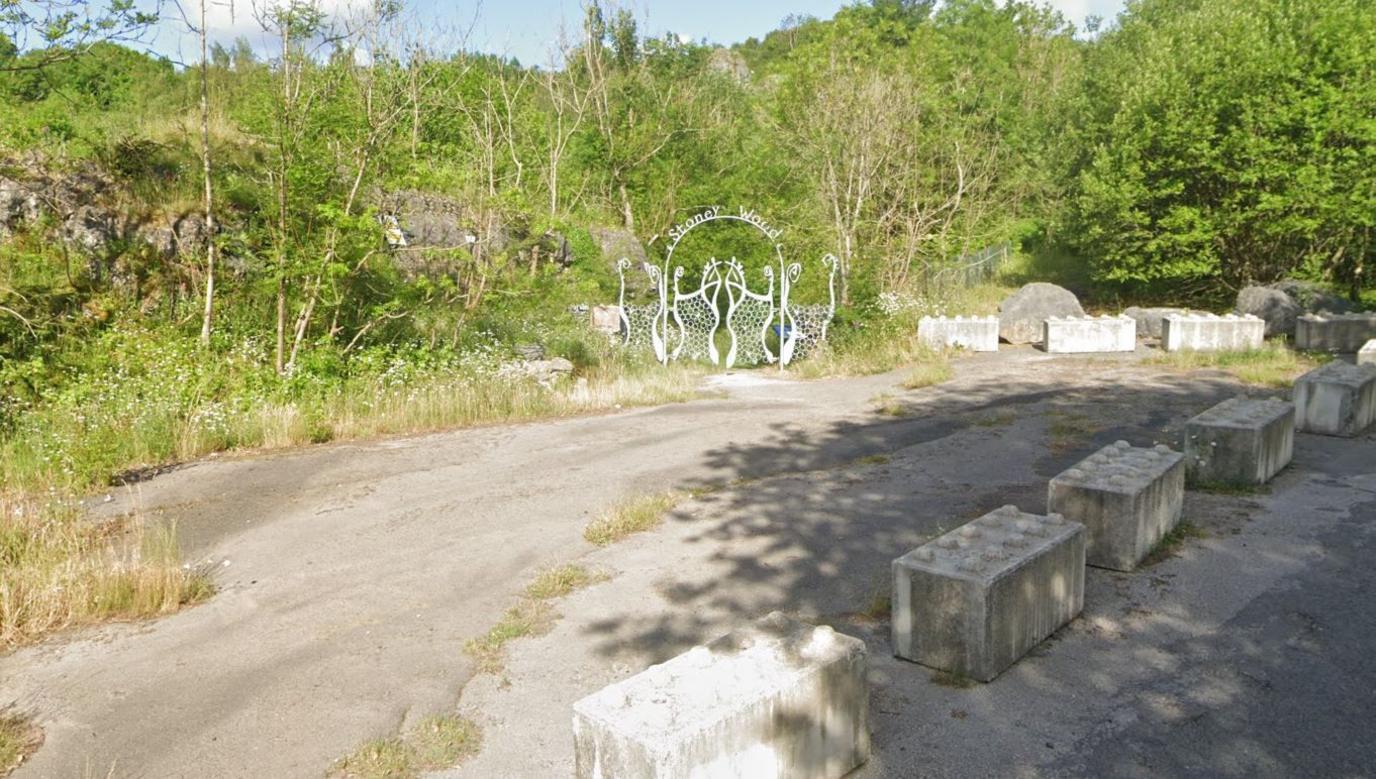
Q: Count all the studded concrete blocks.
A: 10